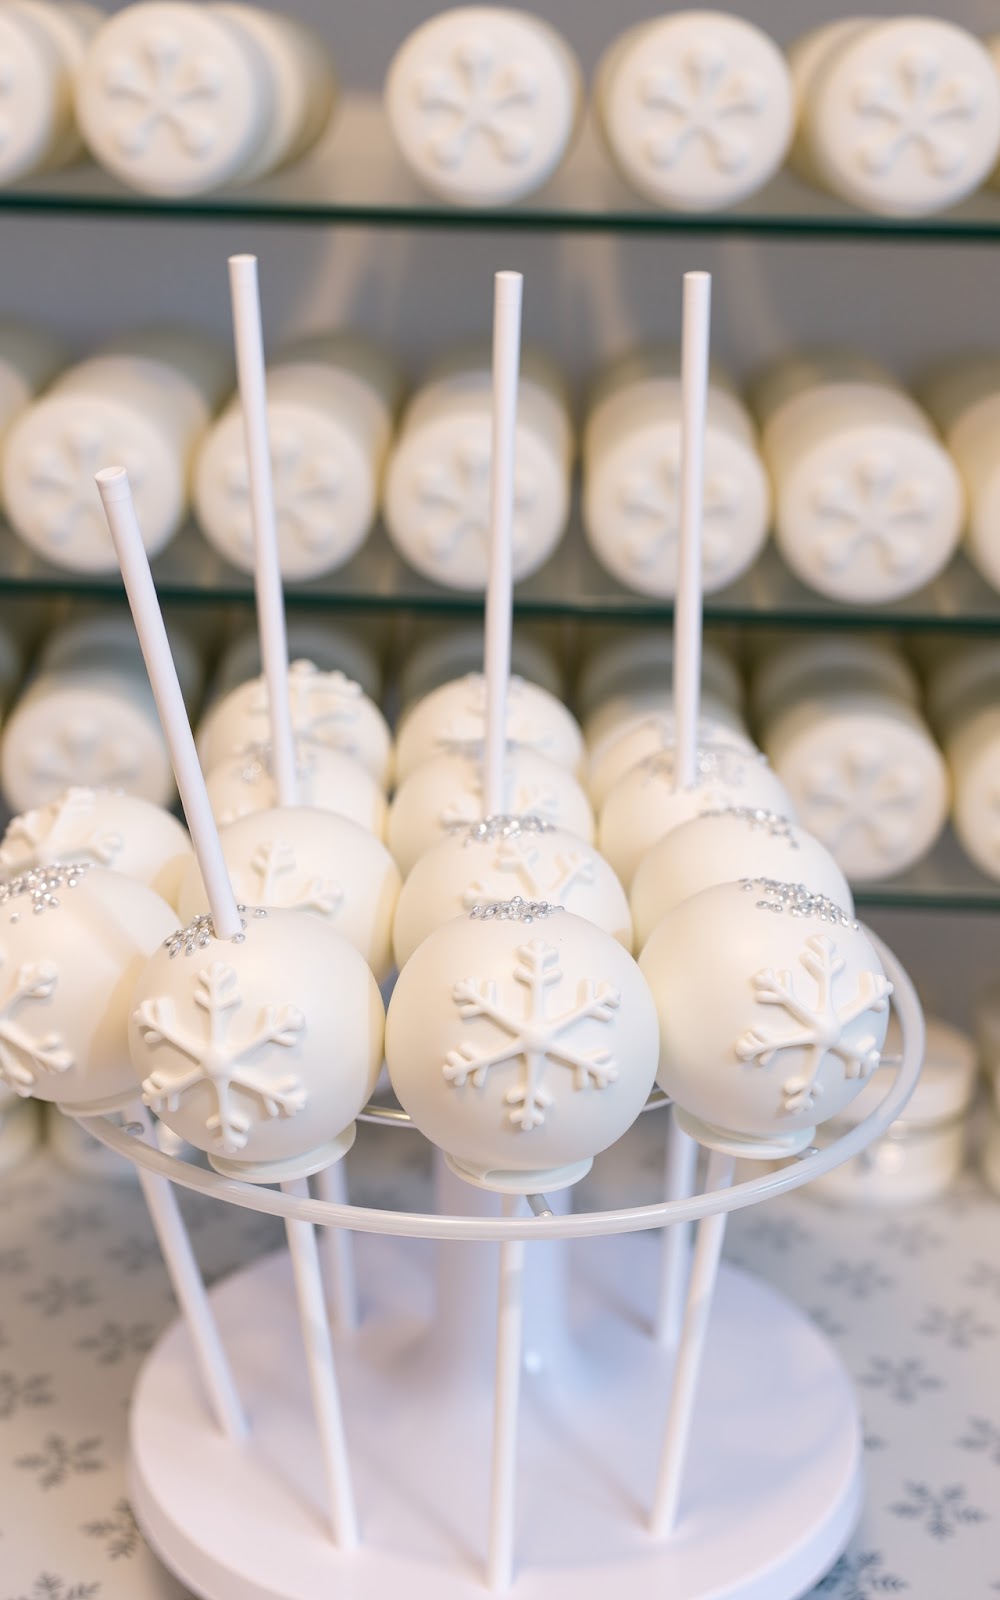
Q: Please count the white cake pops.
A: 14